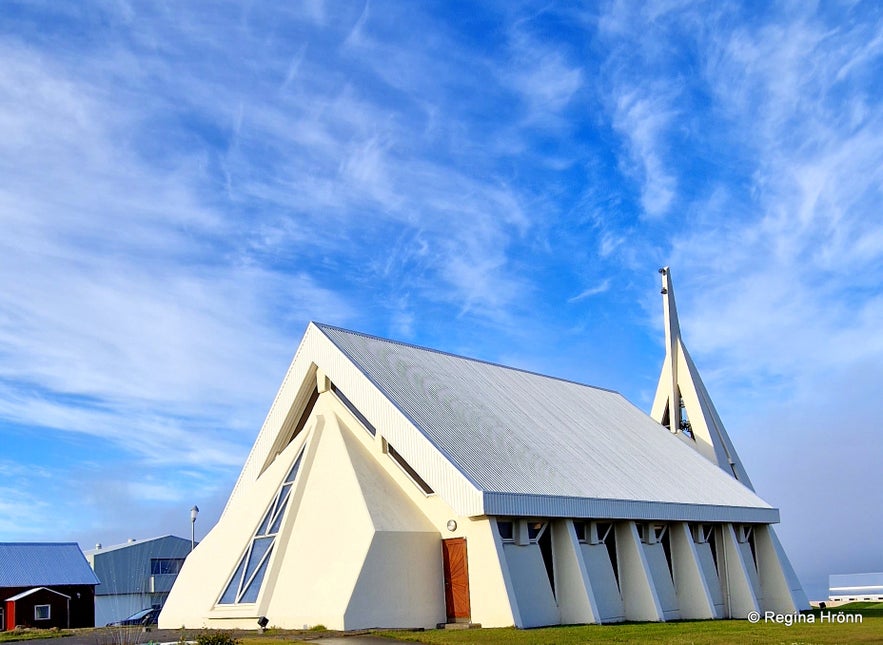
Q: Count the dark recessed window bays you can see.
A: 5